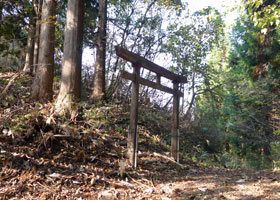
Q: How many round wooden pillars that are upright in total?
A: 2